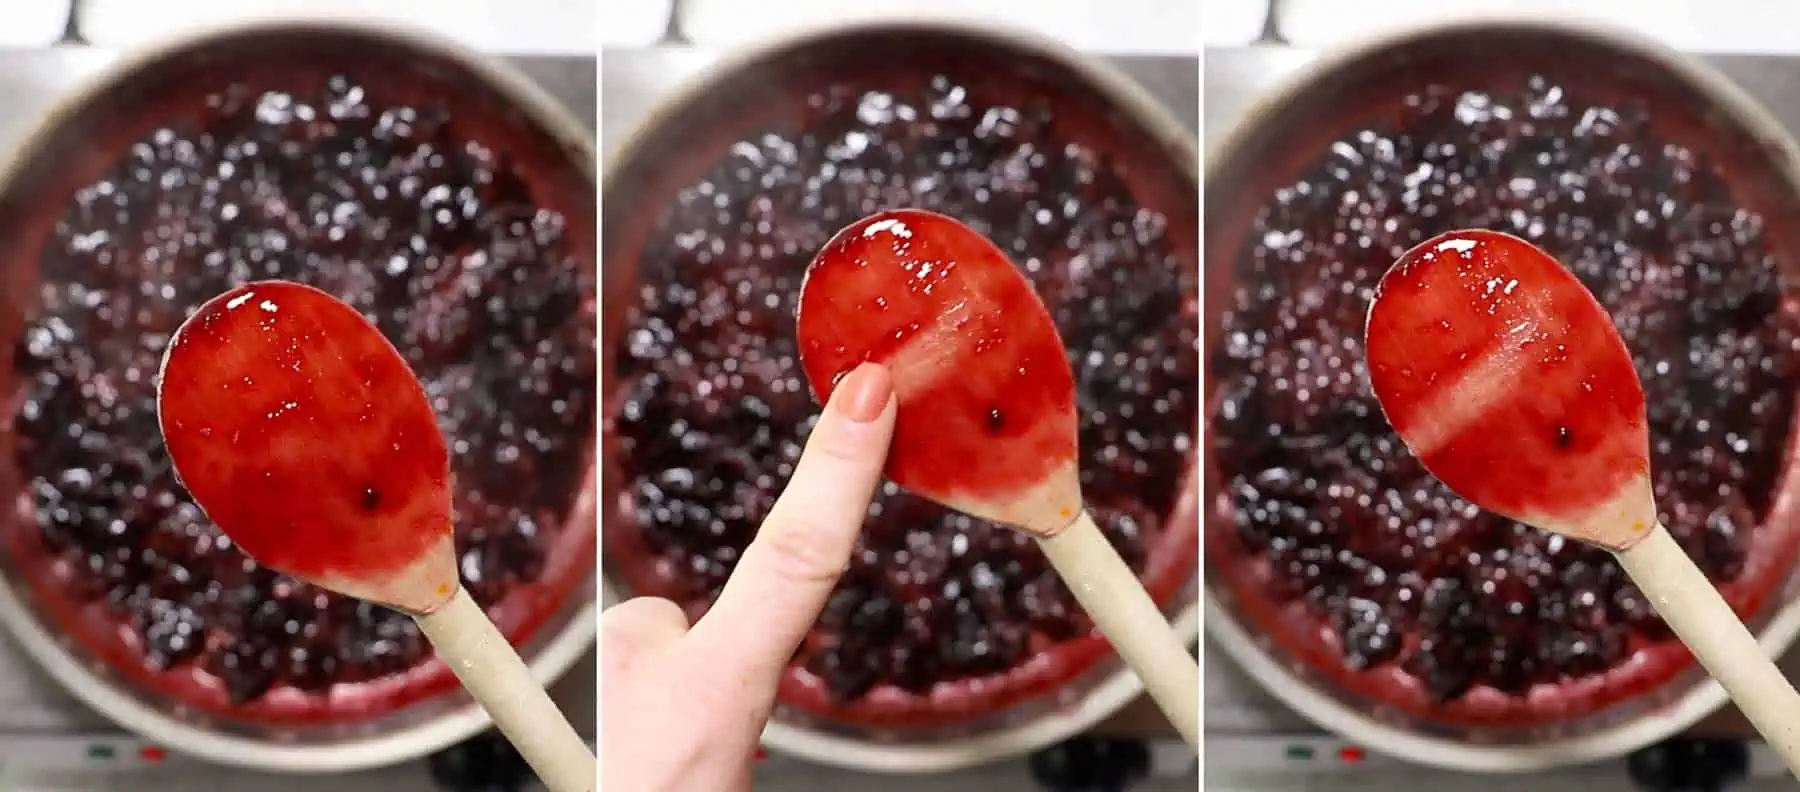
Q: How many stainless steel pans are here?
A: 3